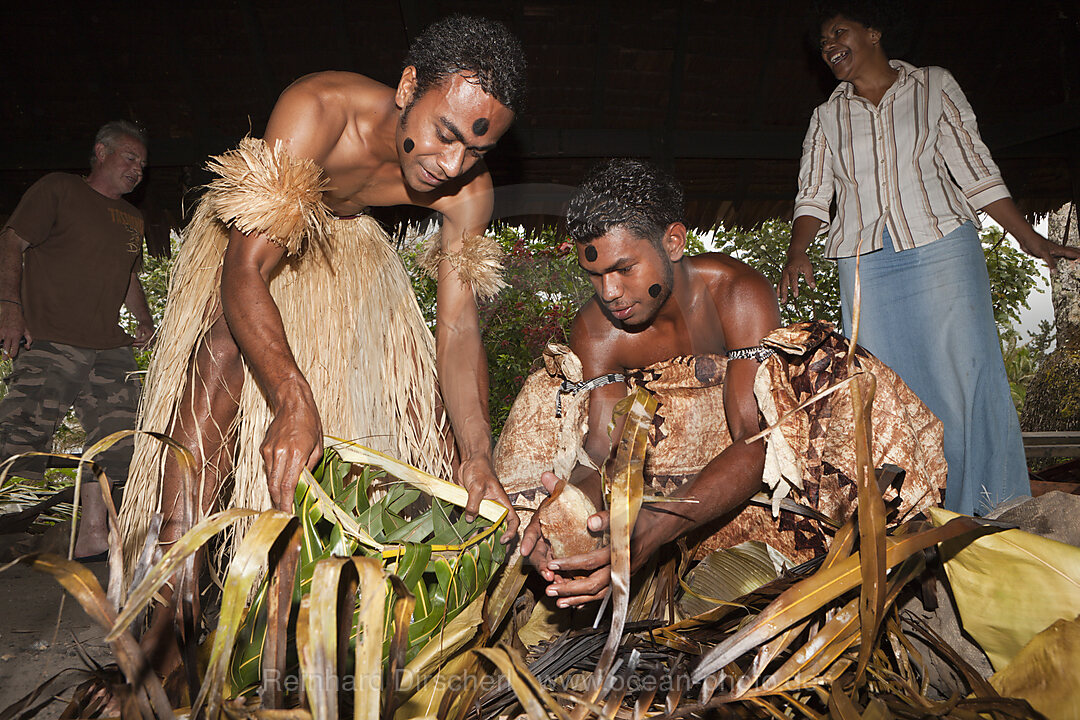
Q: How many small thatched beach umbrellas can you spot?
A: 0